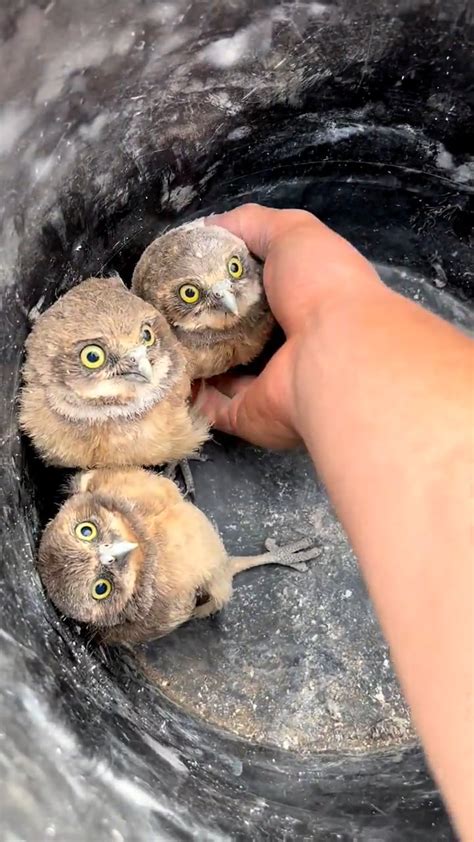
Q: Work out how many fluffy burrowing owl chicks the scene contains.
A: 3